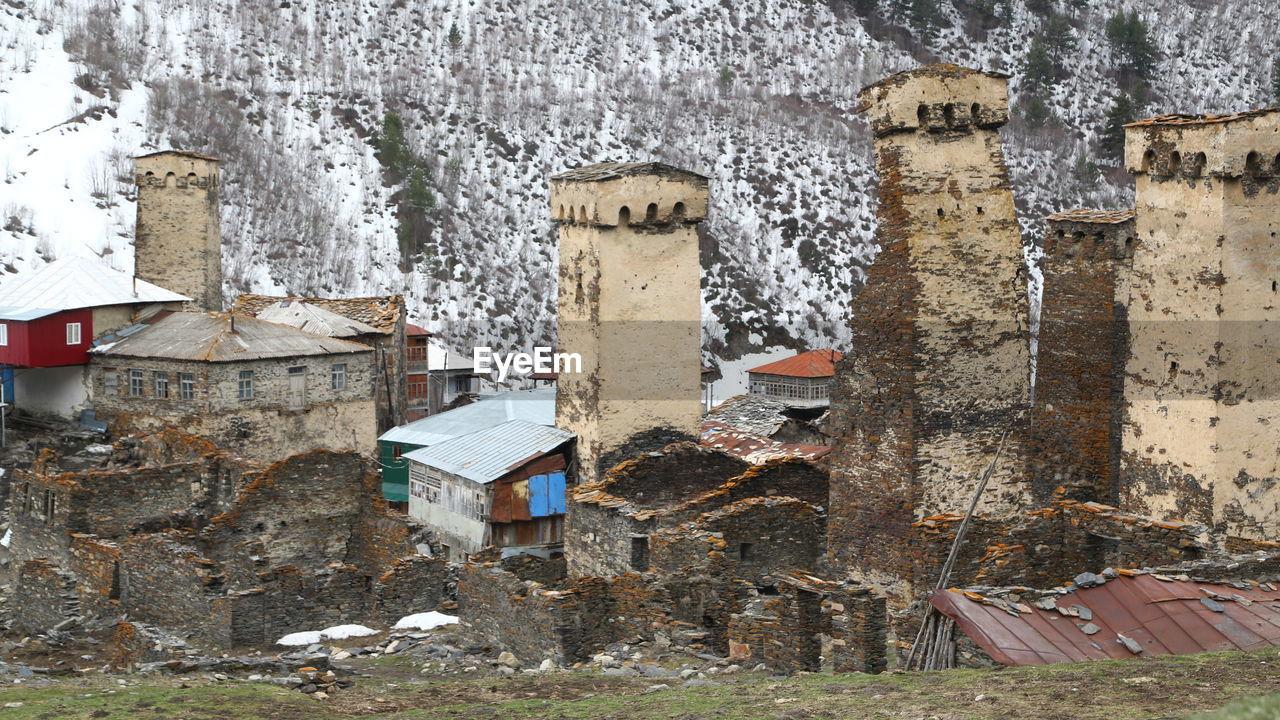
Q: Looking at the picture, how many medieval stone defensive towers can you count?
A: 5